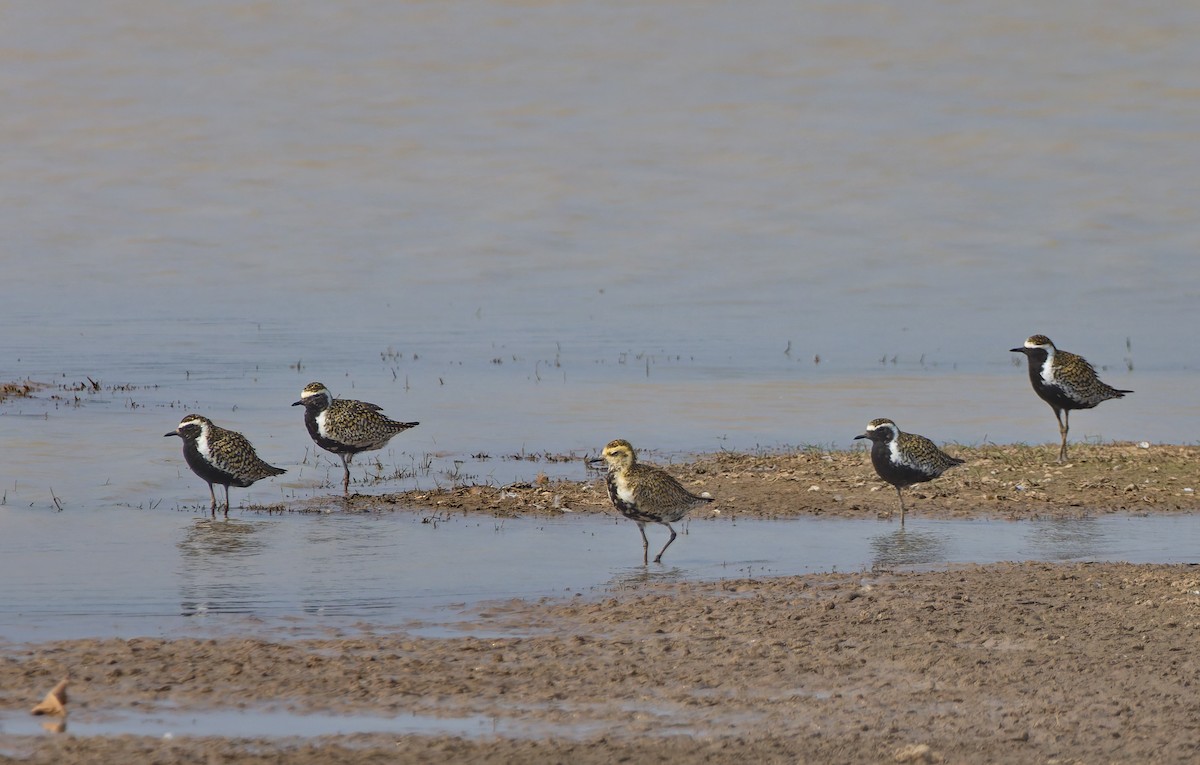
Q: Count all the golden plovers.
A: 5